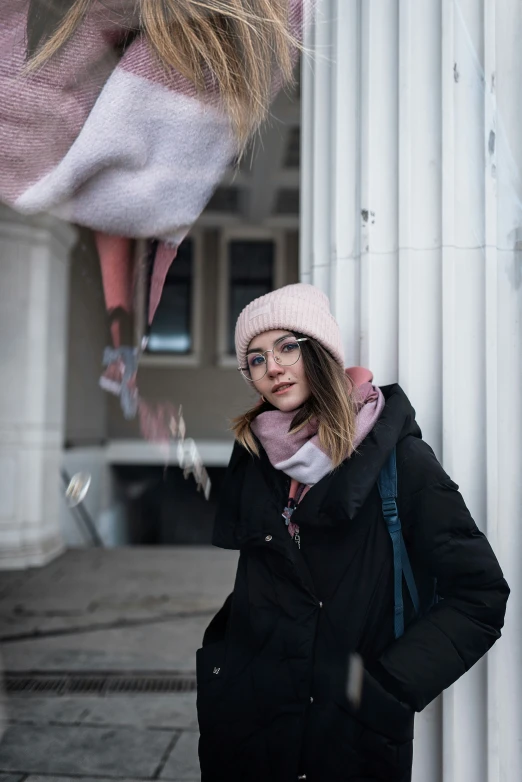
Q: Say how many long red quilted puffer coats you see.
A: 0